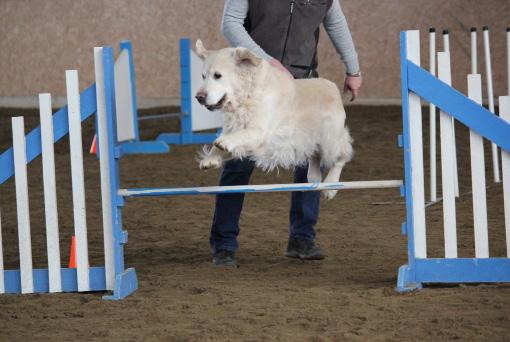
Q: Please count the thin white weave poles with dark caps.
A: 5